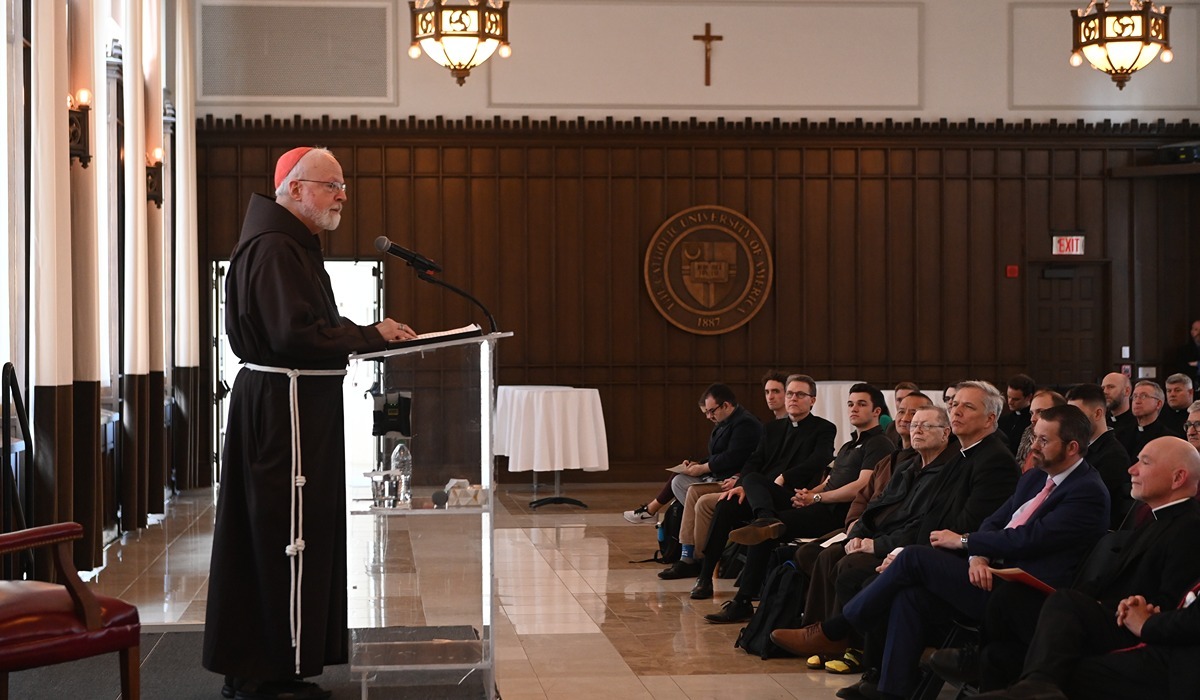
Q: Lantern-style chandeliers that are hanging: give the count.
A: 2